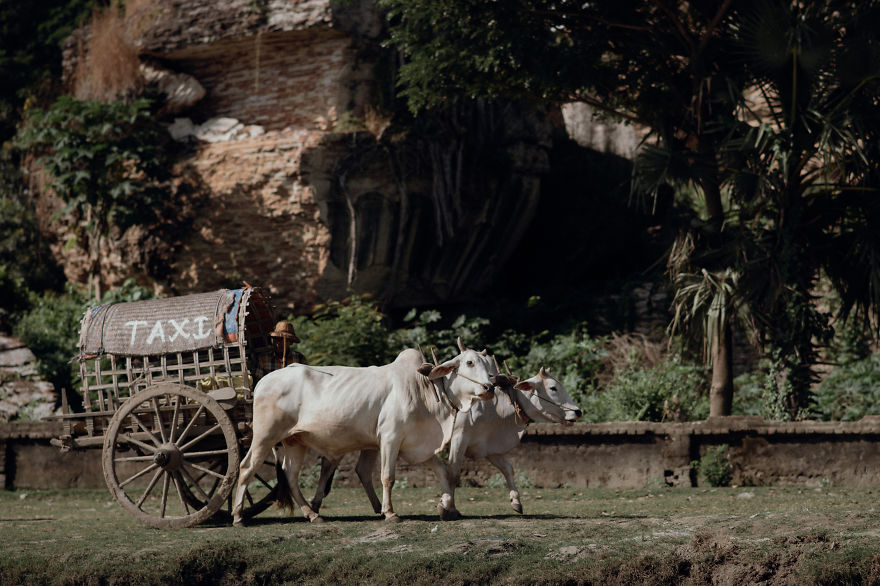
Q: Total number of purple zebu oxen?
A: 0